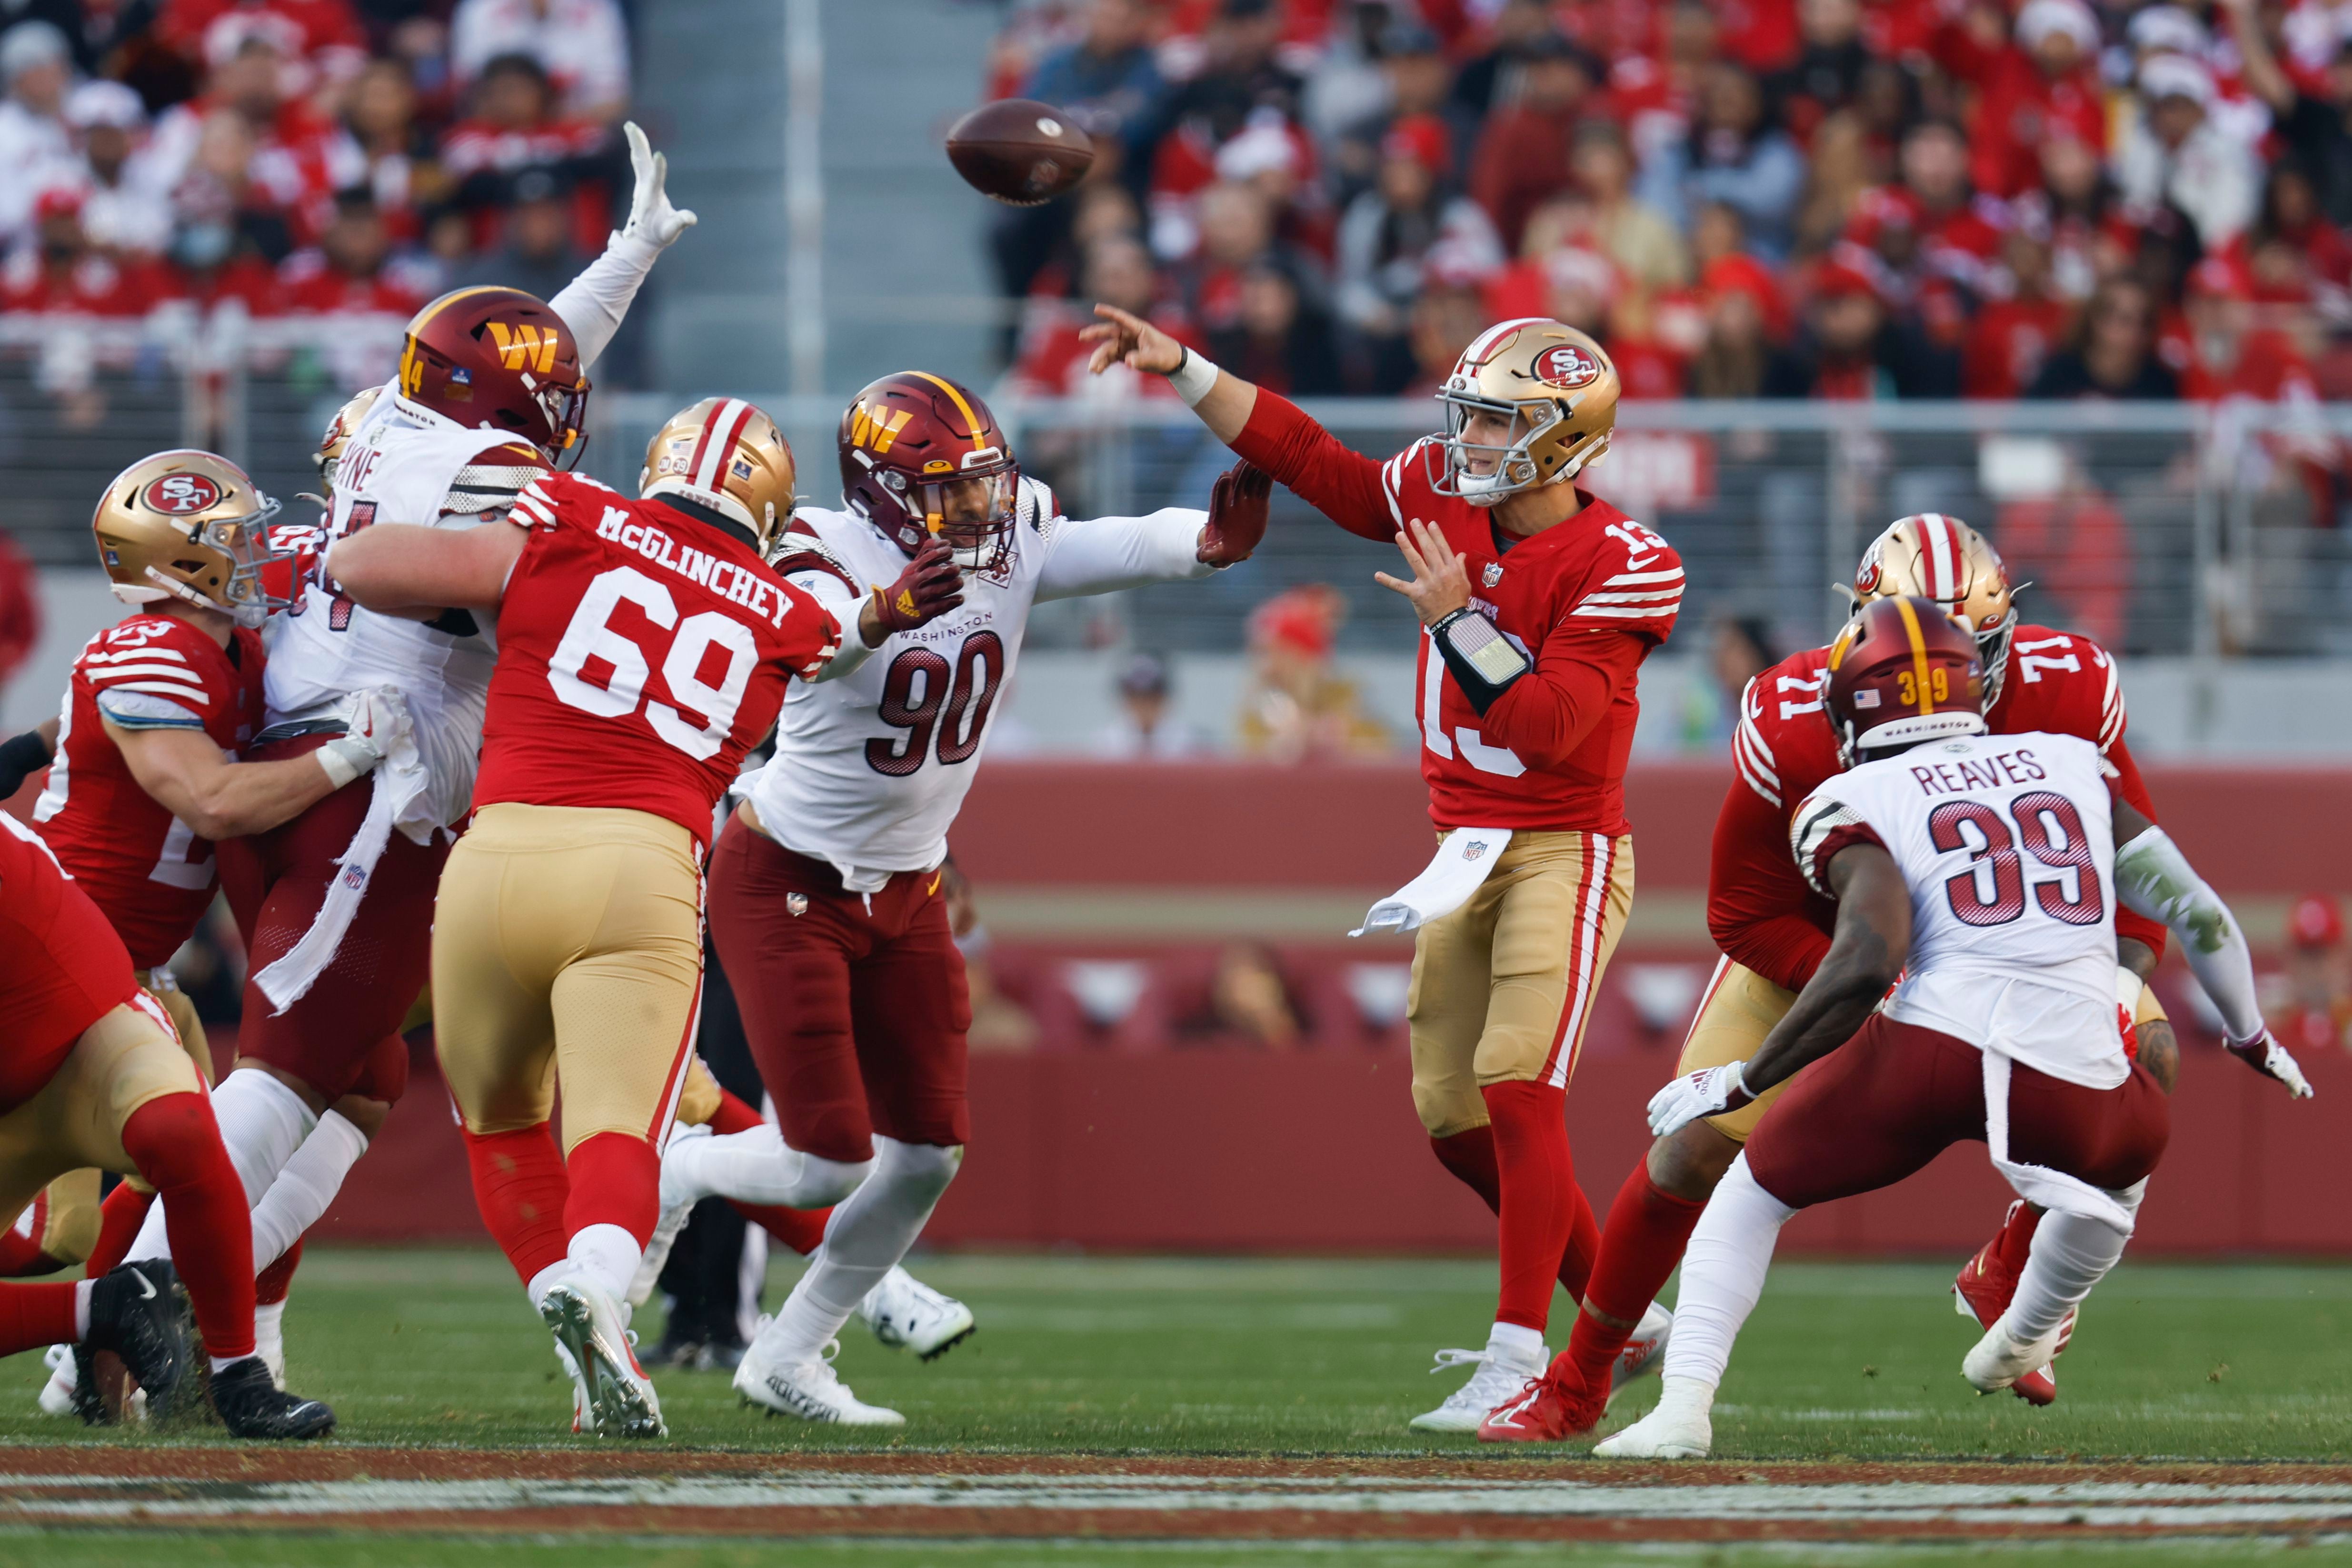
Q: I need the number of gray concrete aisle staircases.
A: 1